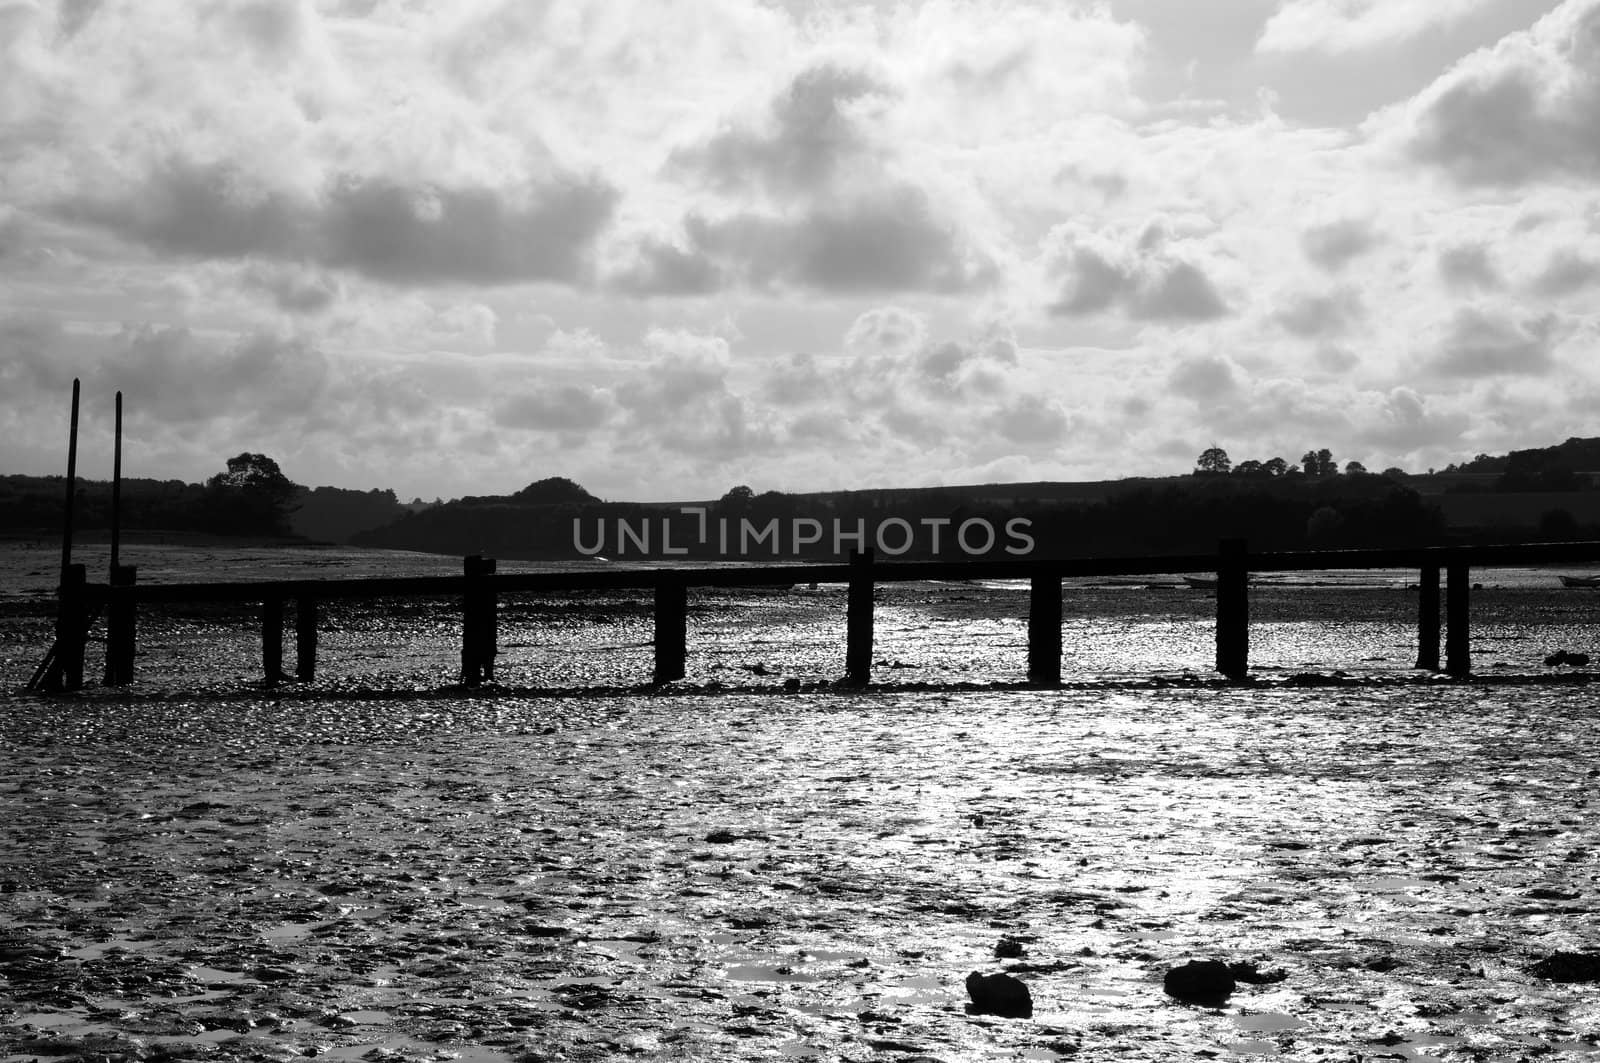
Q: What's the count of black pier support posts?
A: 11